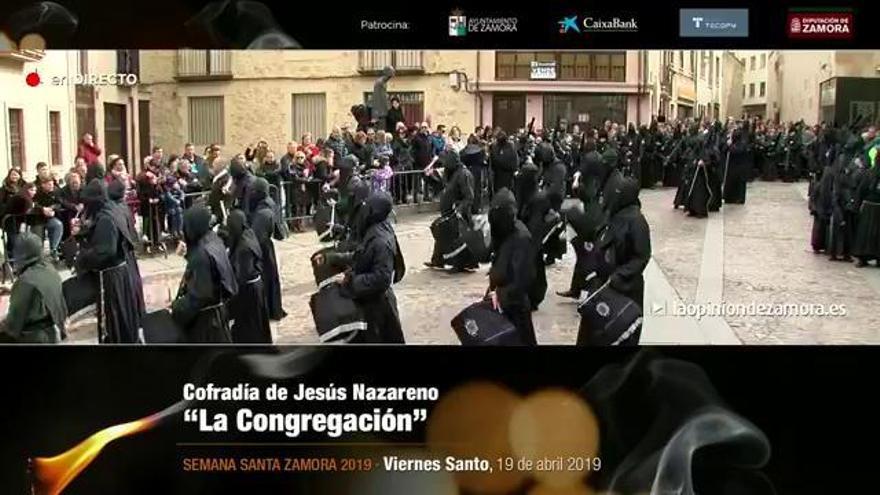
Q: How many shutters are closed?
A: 2